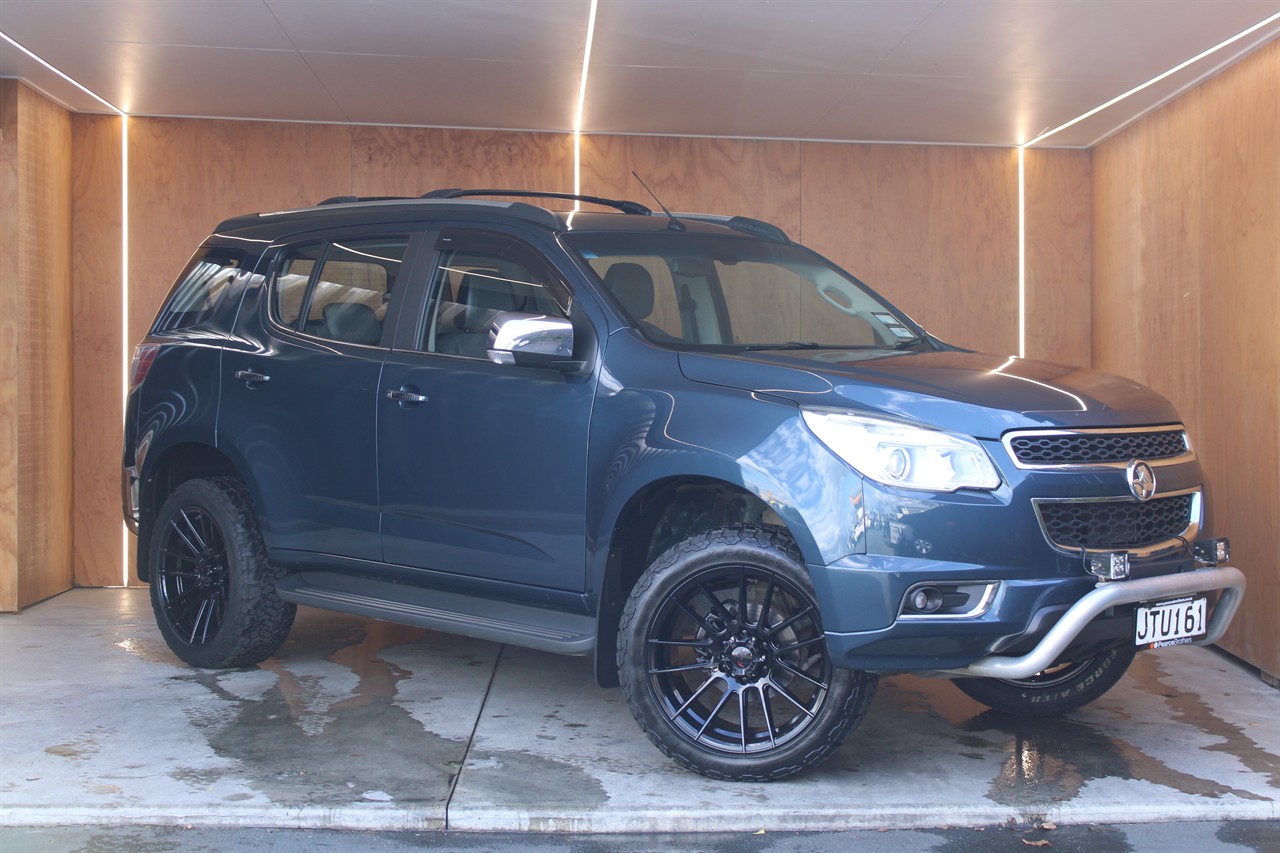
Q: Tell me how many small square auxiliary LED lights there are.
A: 2